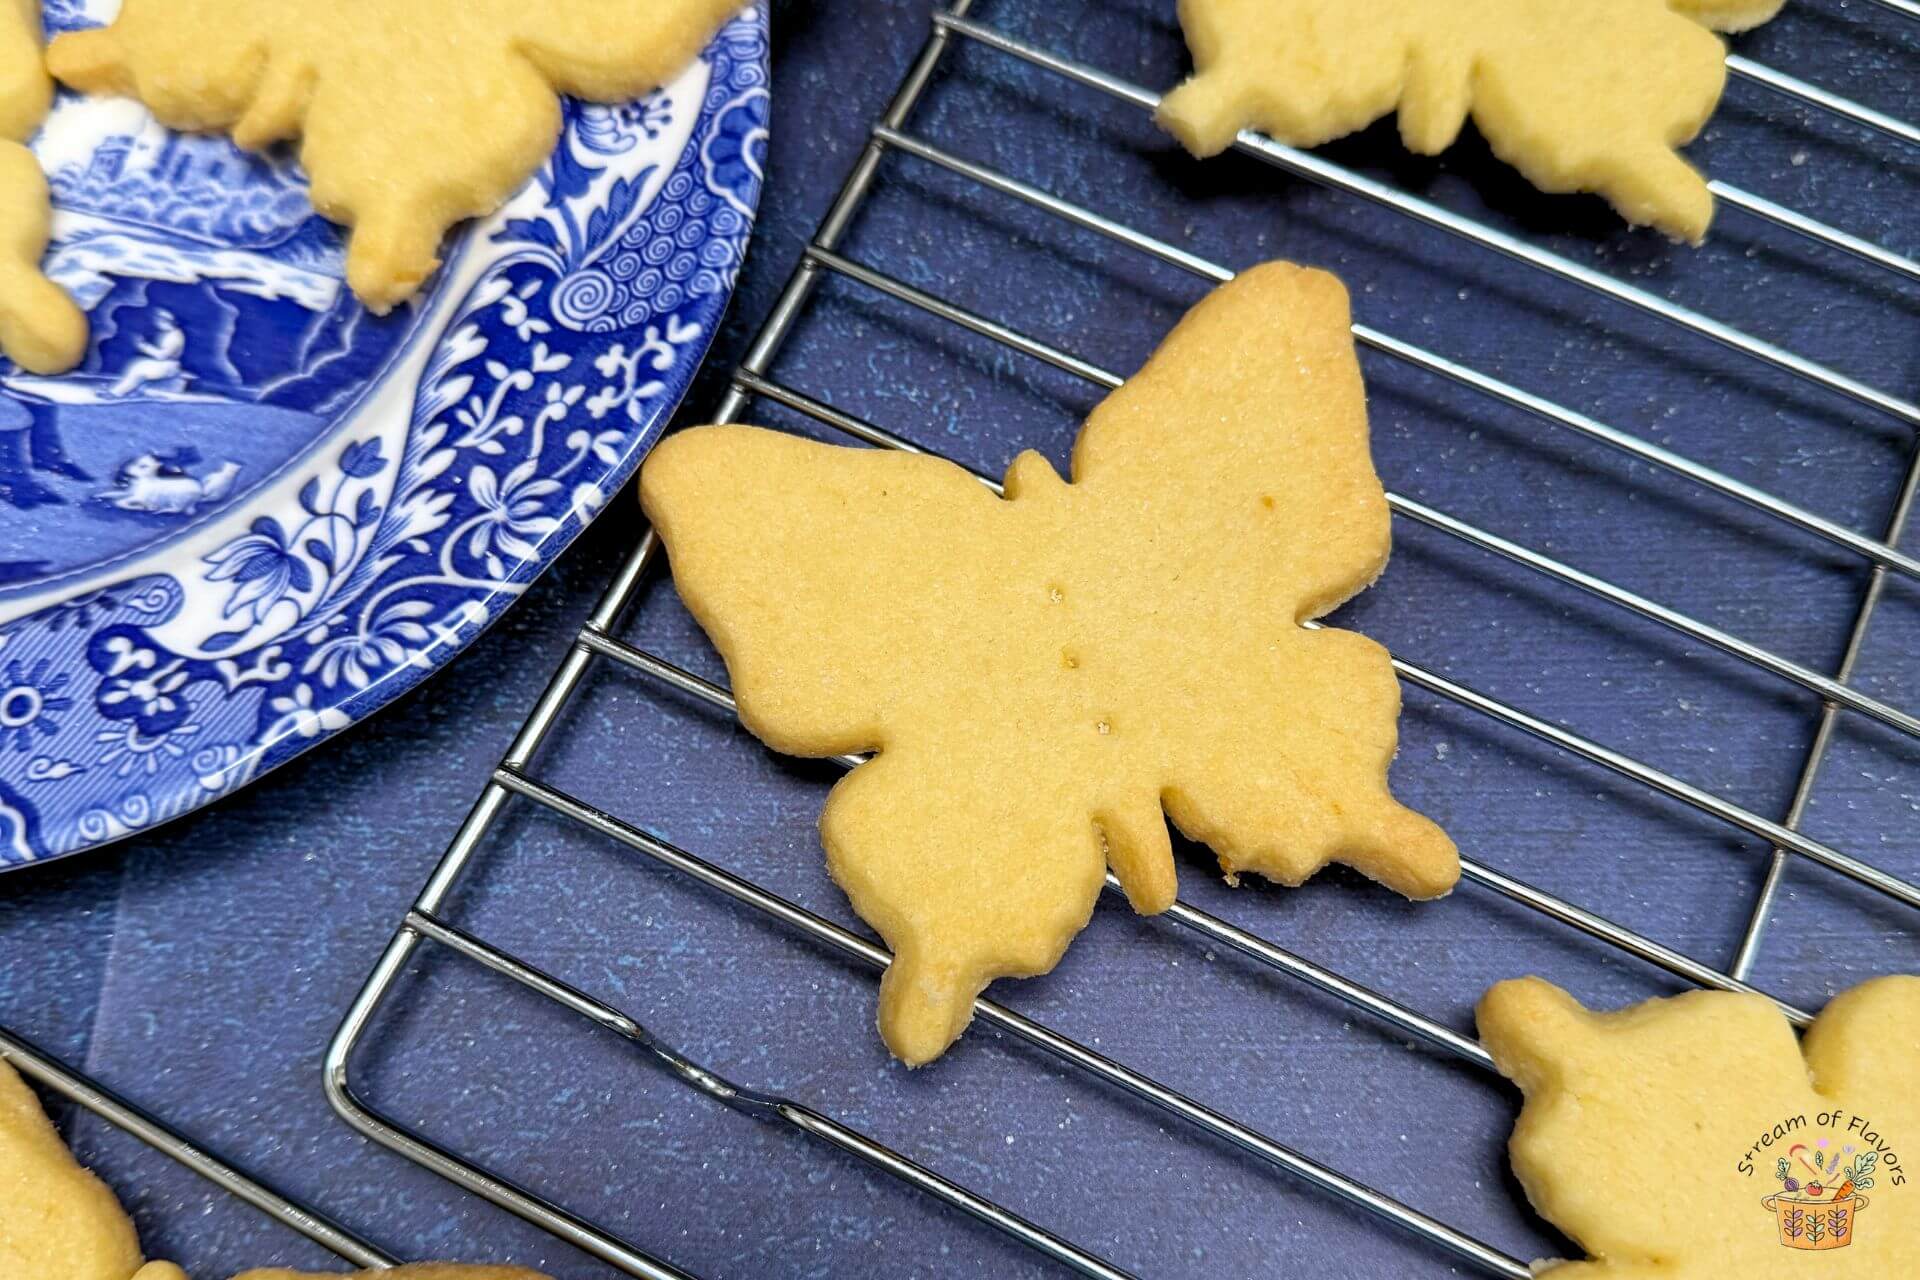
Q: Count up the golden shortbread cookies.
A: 6